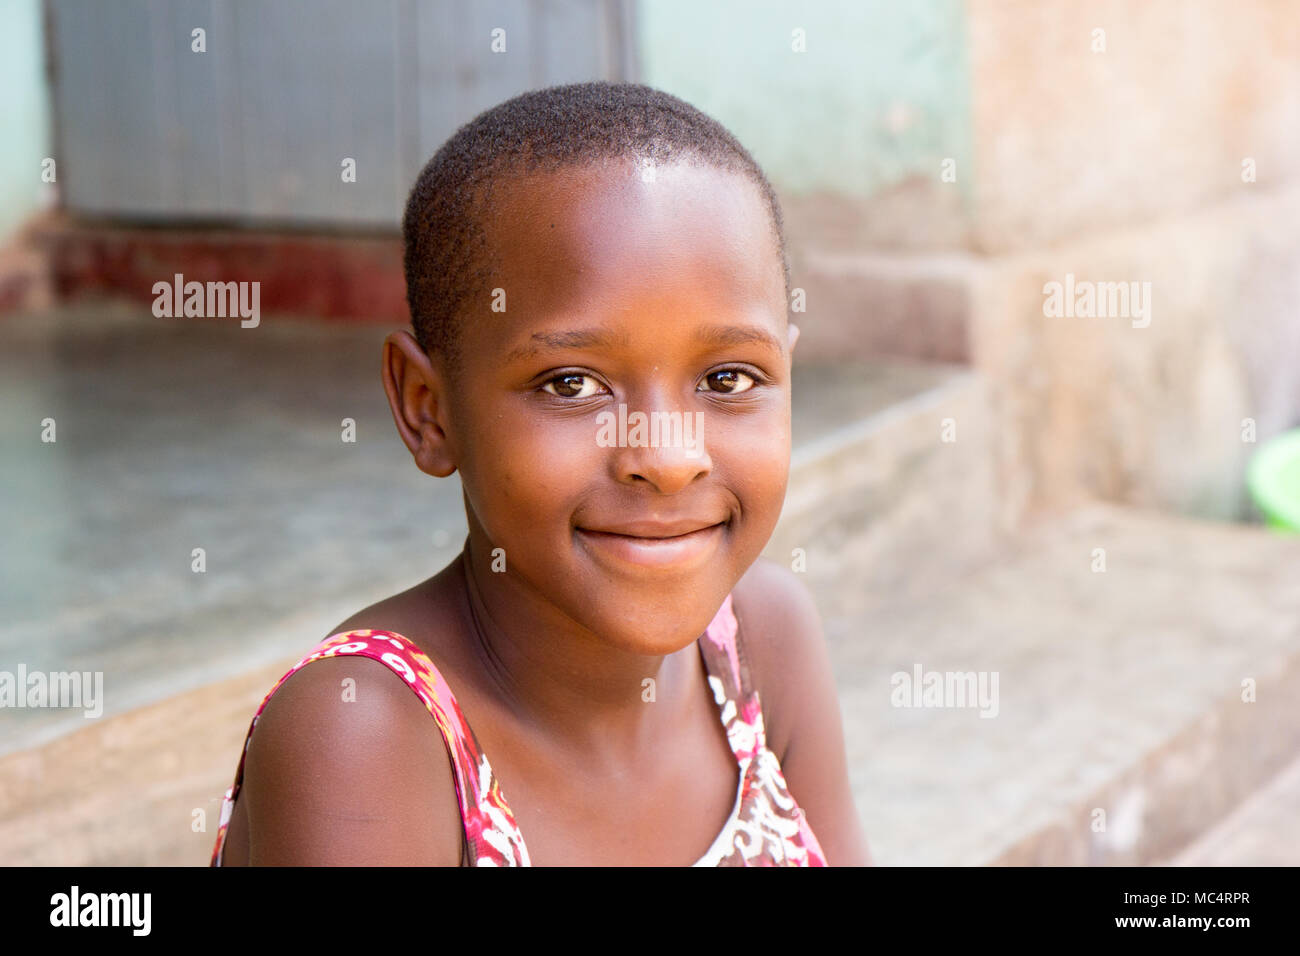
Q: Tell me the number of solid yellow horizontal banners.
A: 0